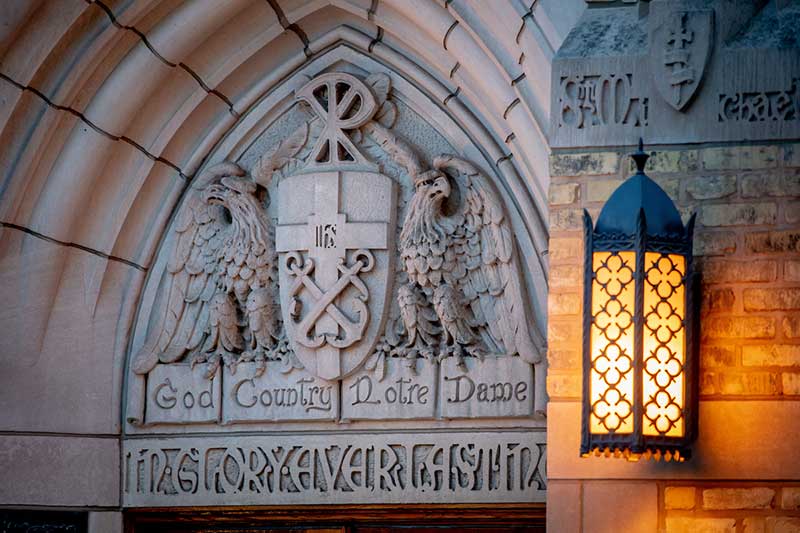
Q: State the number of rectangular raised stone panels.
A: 4